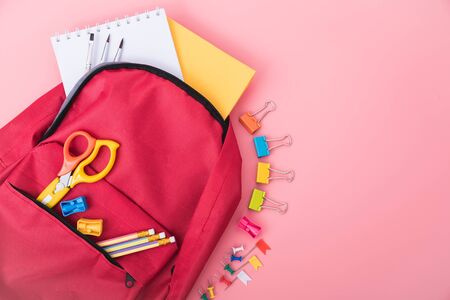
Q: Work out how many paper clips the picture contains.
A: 4